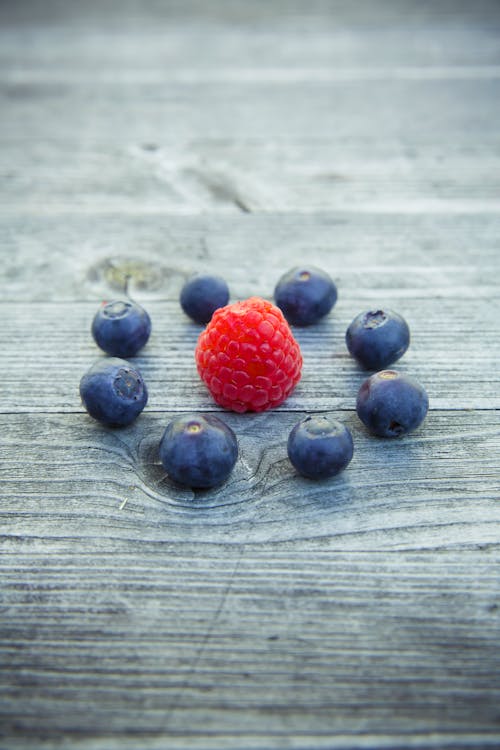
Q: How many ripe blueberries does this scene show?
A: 8